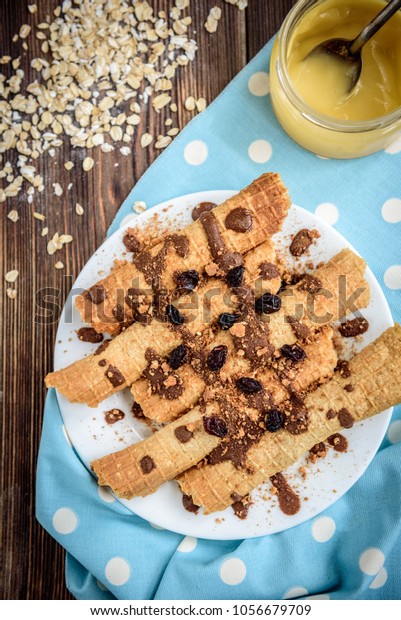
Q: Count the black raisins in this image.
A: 11